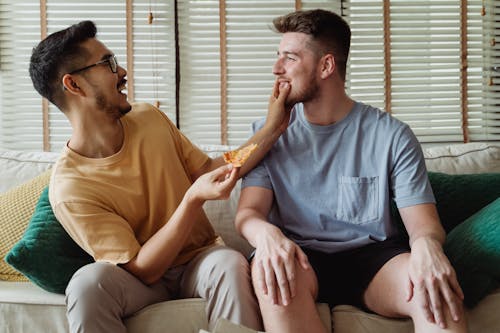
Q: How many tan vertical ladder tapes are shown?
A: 6